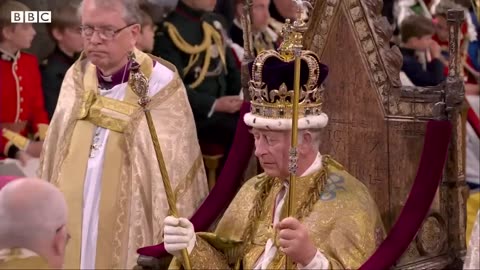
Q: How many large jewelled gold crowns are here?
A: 1